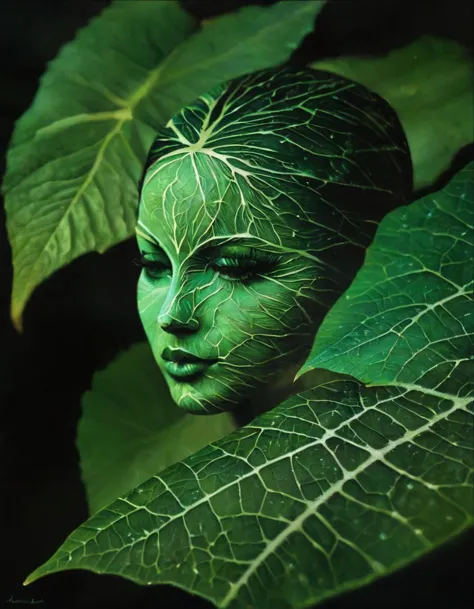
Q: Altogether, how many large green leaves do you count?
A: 5